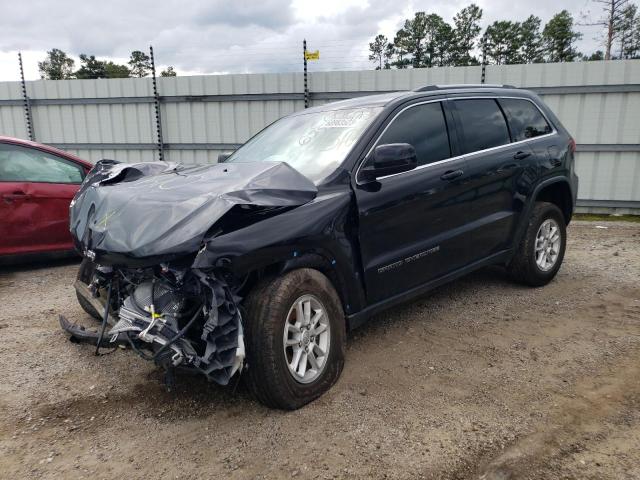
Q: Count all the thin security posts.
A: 4